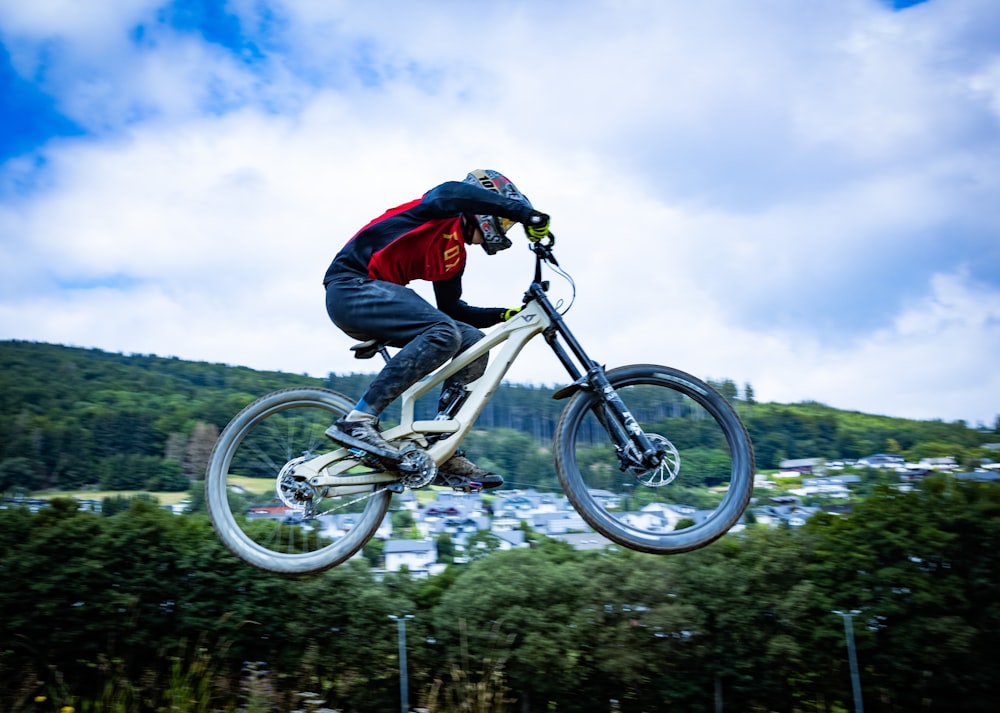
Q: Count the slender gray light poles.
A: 2